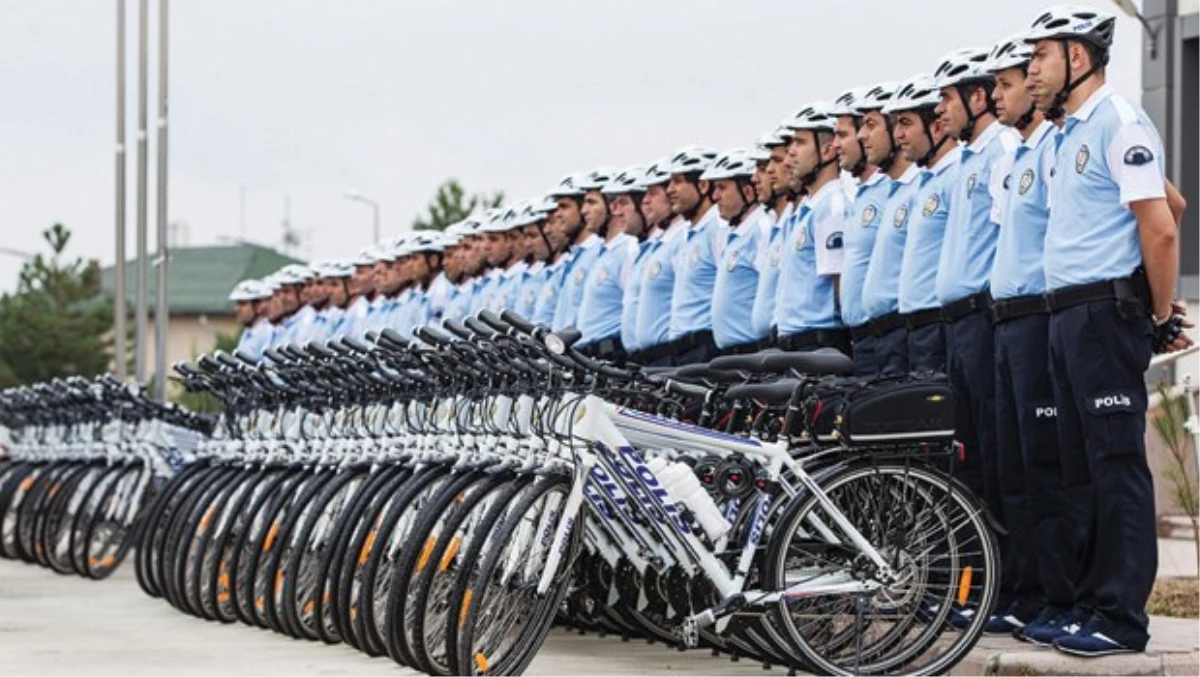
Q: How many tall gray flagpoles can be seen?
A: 3